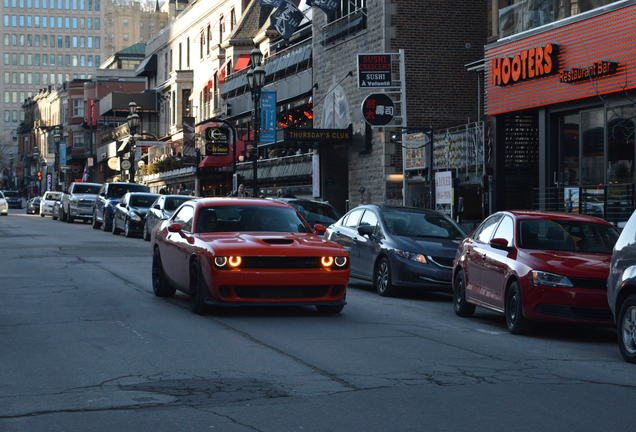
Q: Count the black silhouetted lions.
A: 0